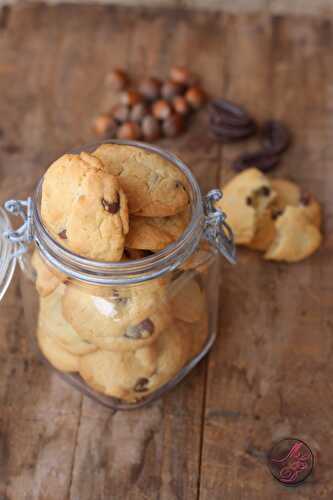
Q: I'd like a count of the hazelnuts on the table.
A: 14